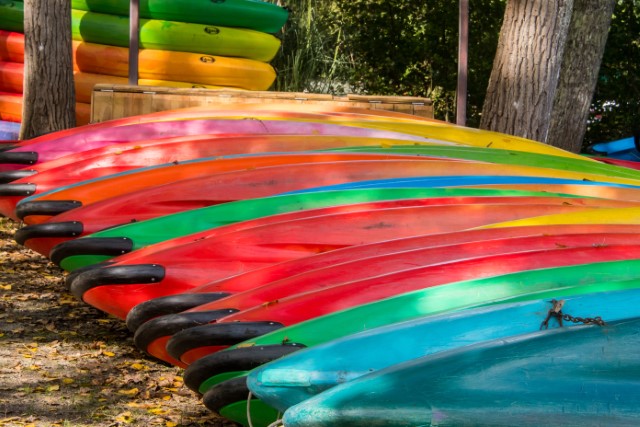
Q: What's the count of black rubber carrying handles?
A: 14